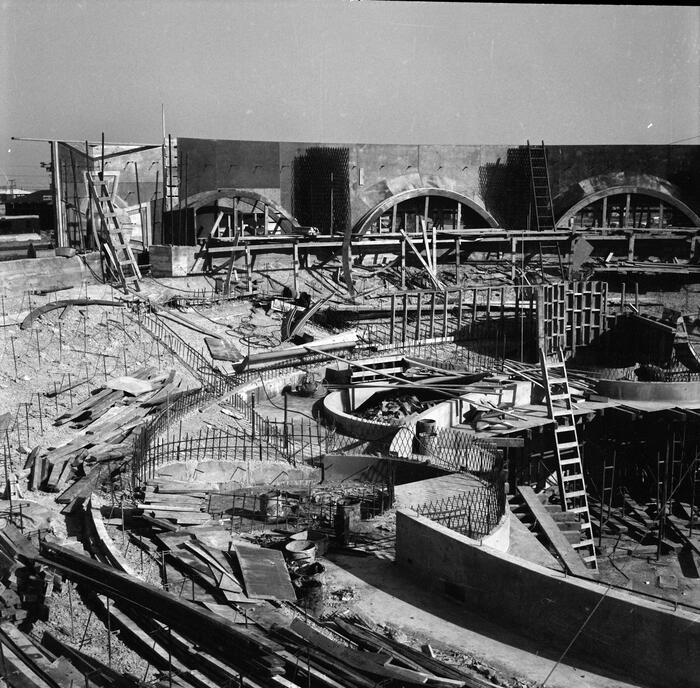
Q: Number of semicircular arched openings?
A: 3